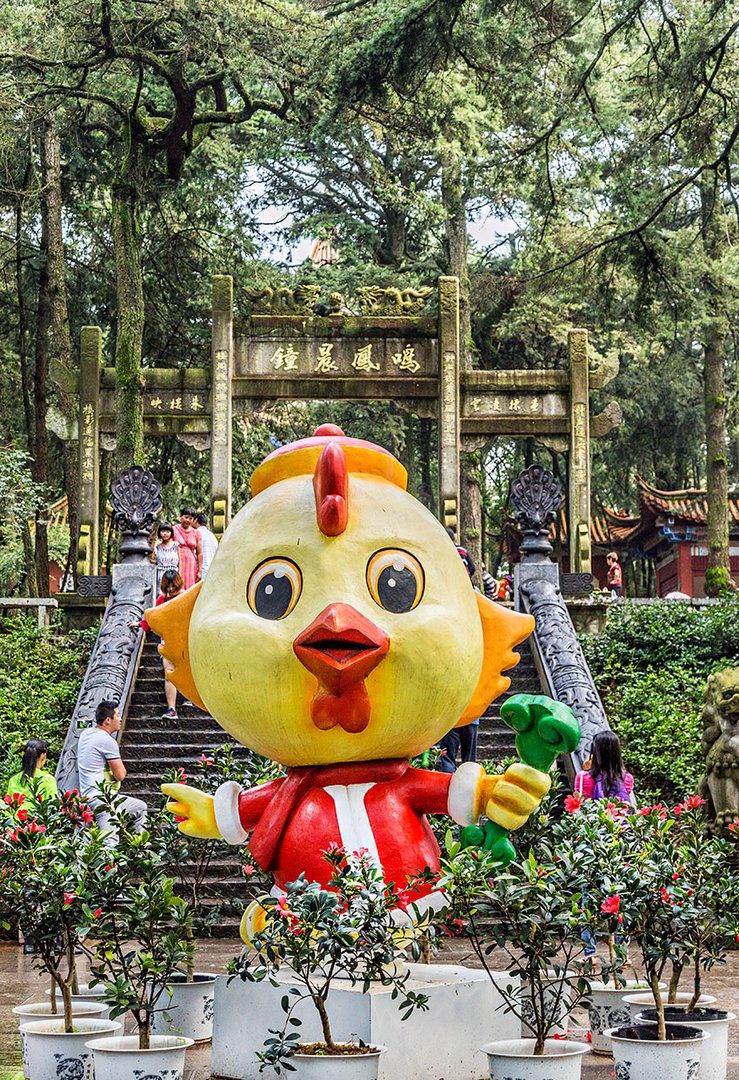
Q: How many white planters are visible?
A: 12